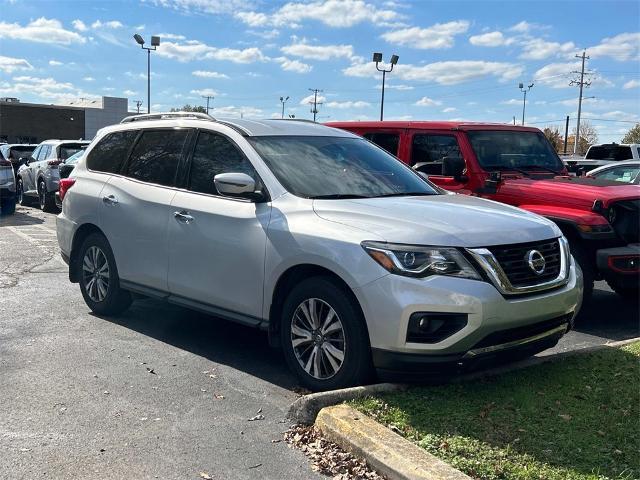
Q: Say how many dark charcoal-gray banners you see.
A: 0